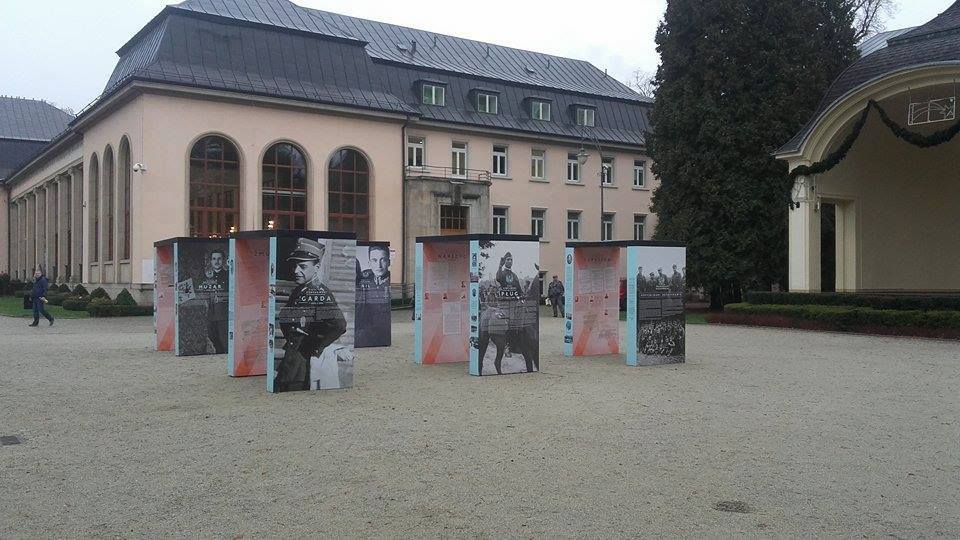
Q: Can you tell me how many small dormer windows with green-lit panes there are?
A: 4